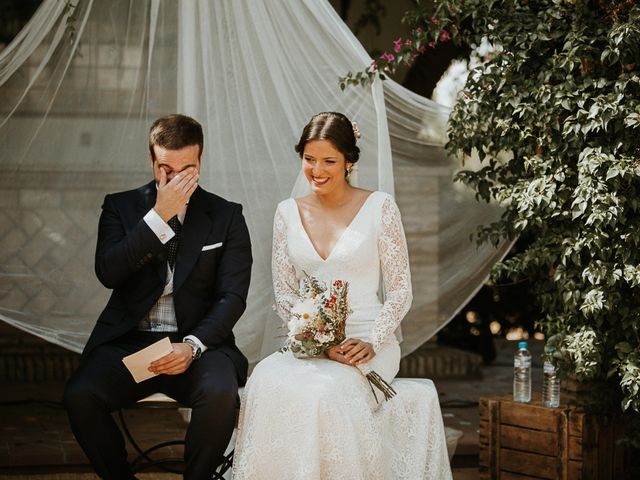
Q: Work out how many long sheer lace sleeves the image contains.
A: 2